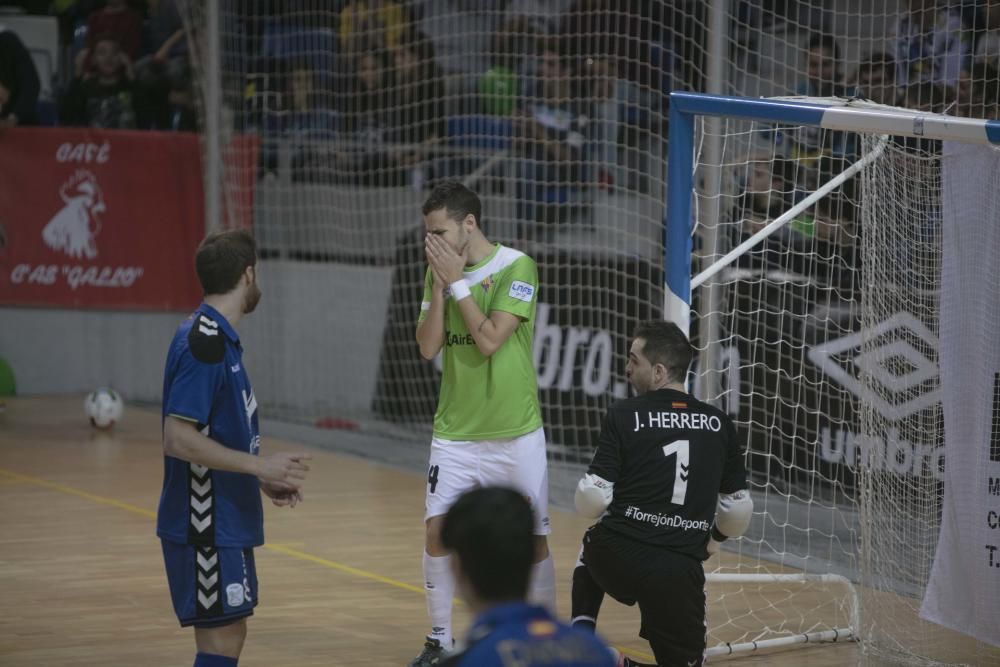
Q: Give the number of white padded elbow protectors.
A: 2